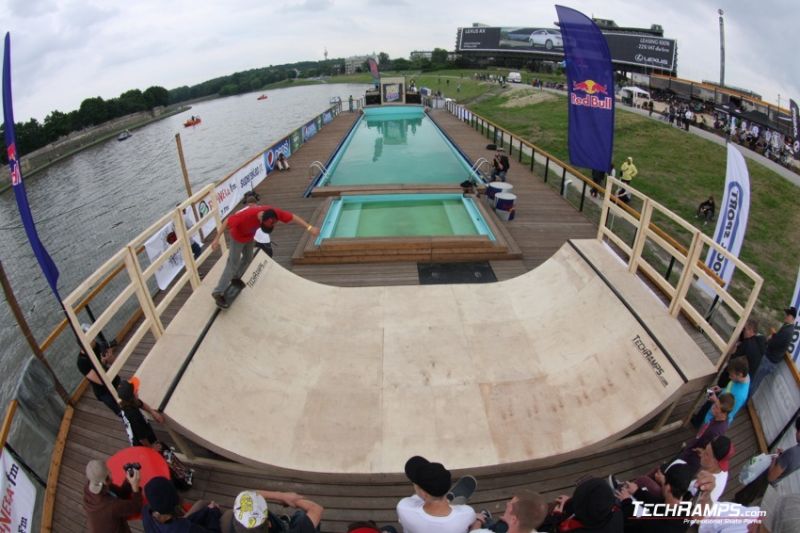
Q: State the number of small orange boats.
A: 2